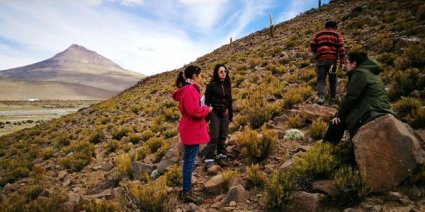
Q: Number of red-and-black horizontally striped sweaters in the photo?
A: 1